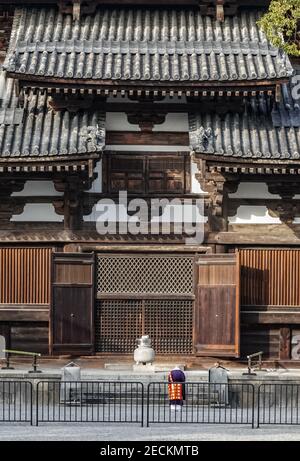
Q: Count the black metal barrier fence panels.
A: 4